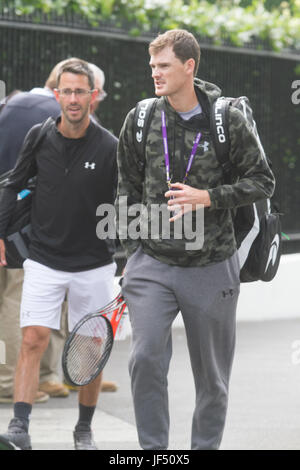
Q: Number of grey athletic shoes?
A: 2